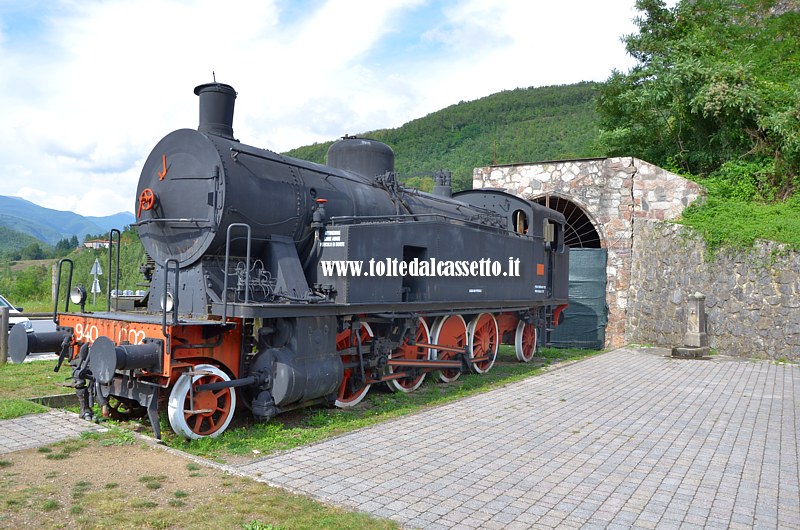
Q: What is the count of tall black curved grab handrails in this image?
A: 4